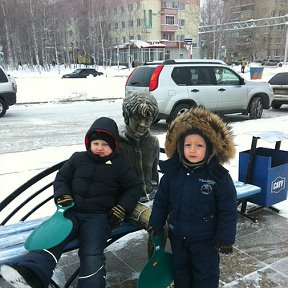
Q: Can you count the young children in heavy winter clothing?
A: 2